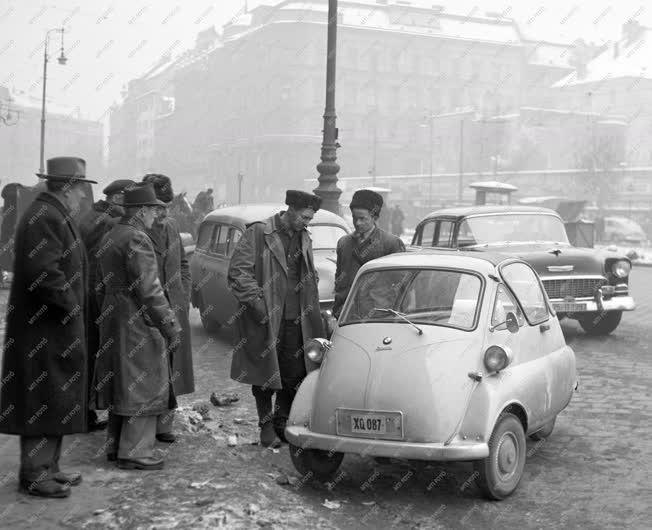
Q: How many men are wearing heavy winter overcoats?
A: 6